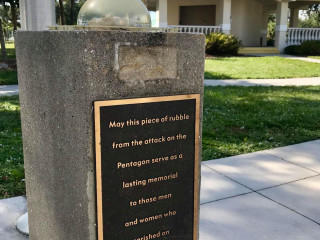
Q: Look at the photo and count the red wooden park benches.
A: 0